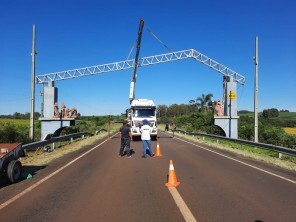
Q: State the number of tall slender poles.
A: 2